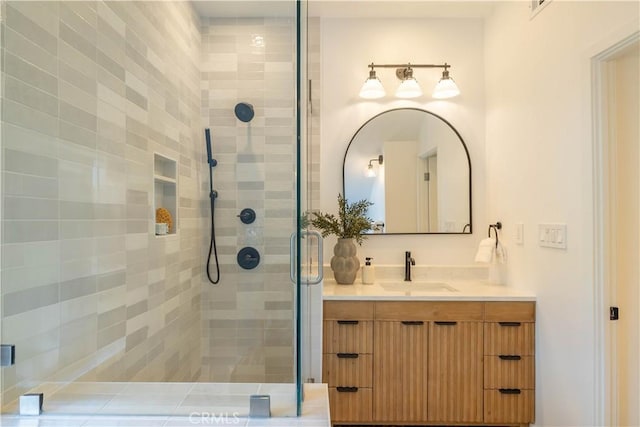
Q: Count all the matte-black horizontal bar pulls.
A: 8